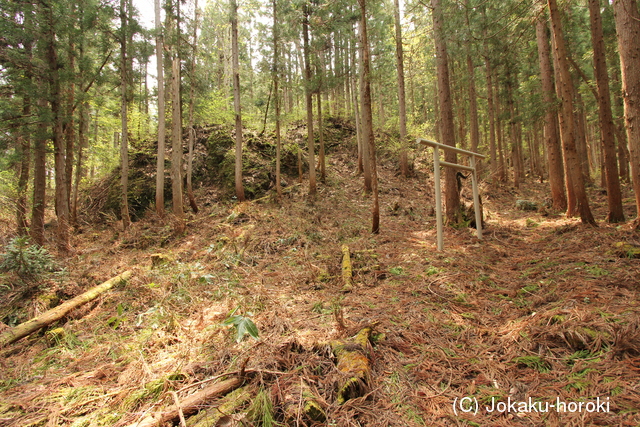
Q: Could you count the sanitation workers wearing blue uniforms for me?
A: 0